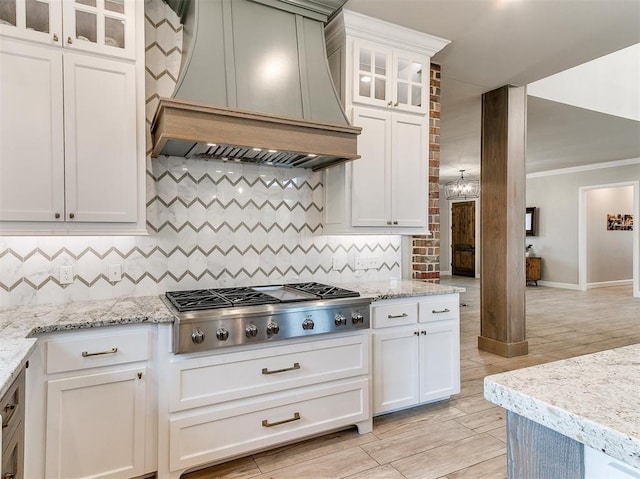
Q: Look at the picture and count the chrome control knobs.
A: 7